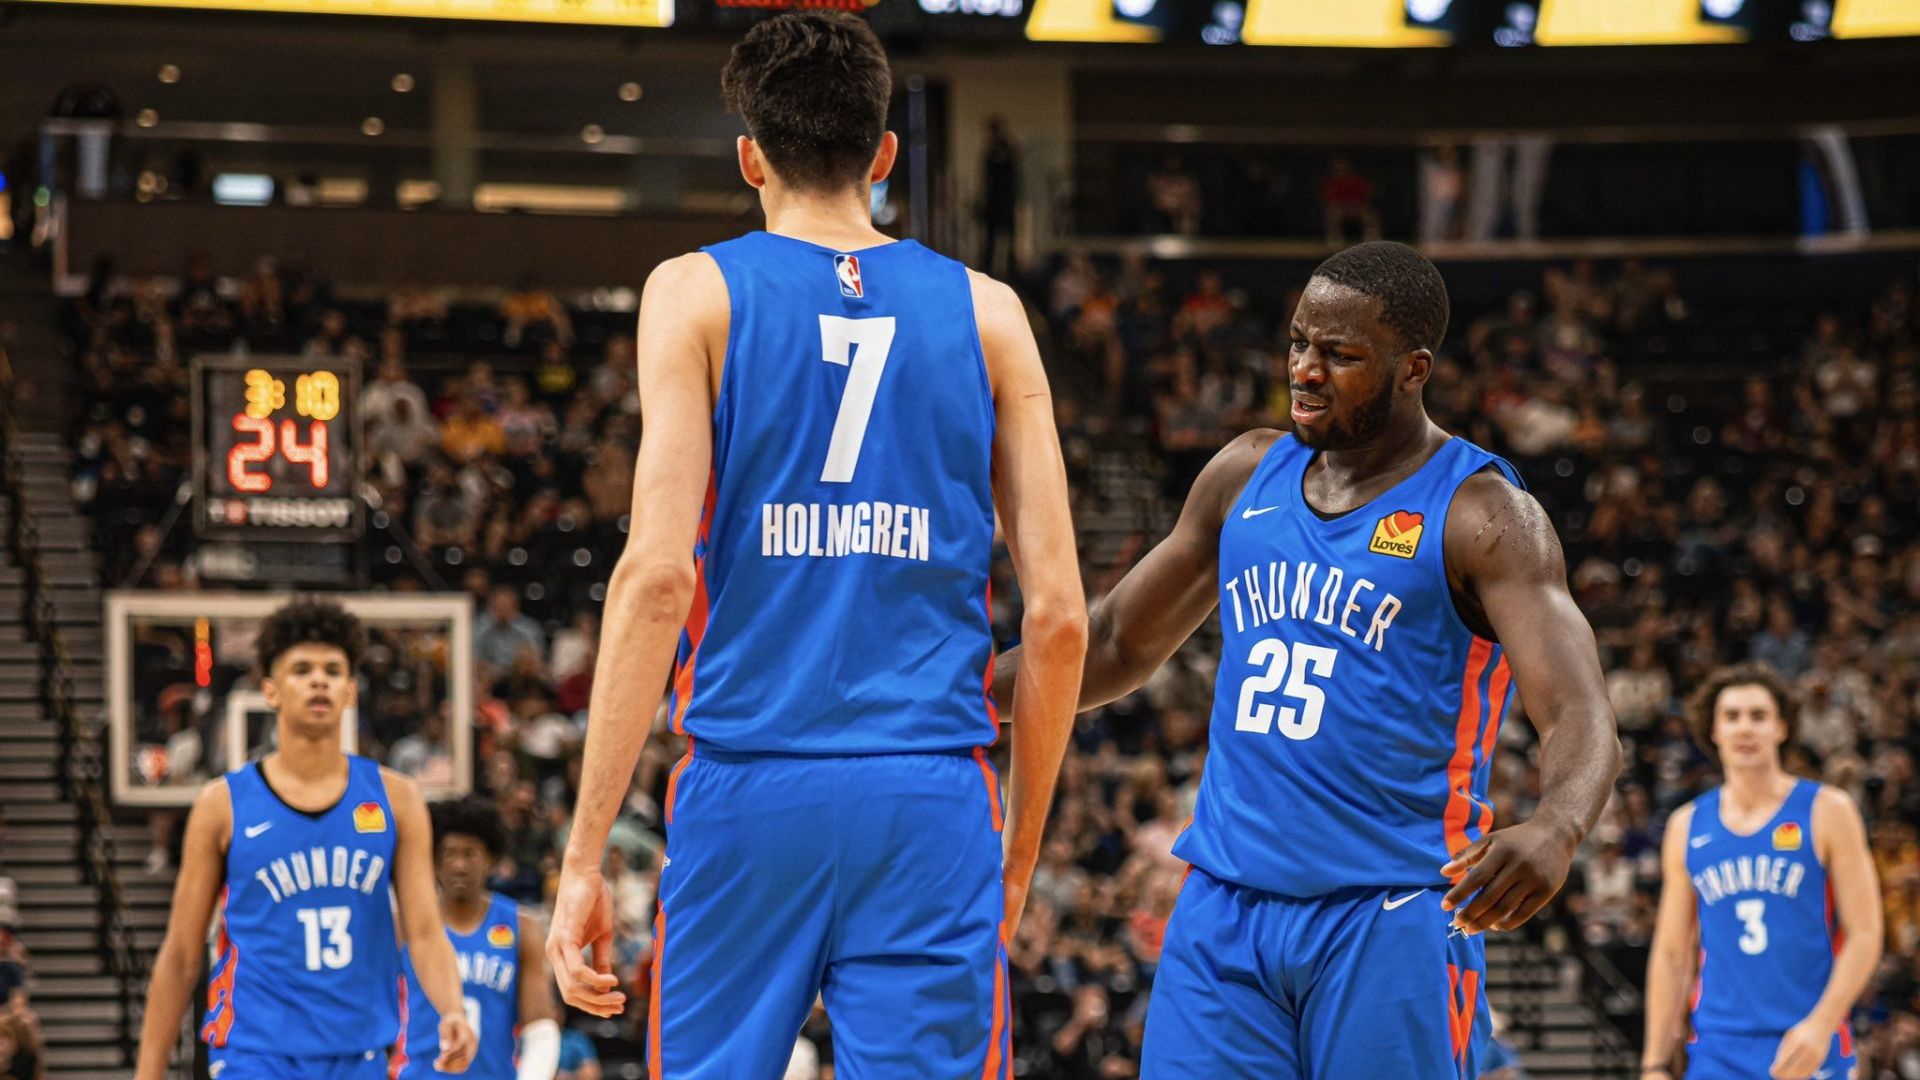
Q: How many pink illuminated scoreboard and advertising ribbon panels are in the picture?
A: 0